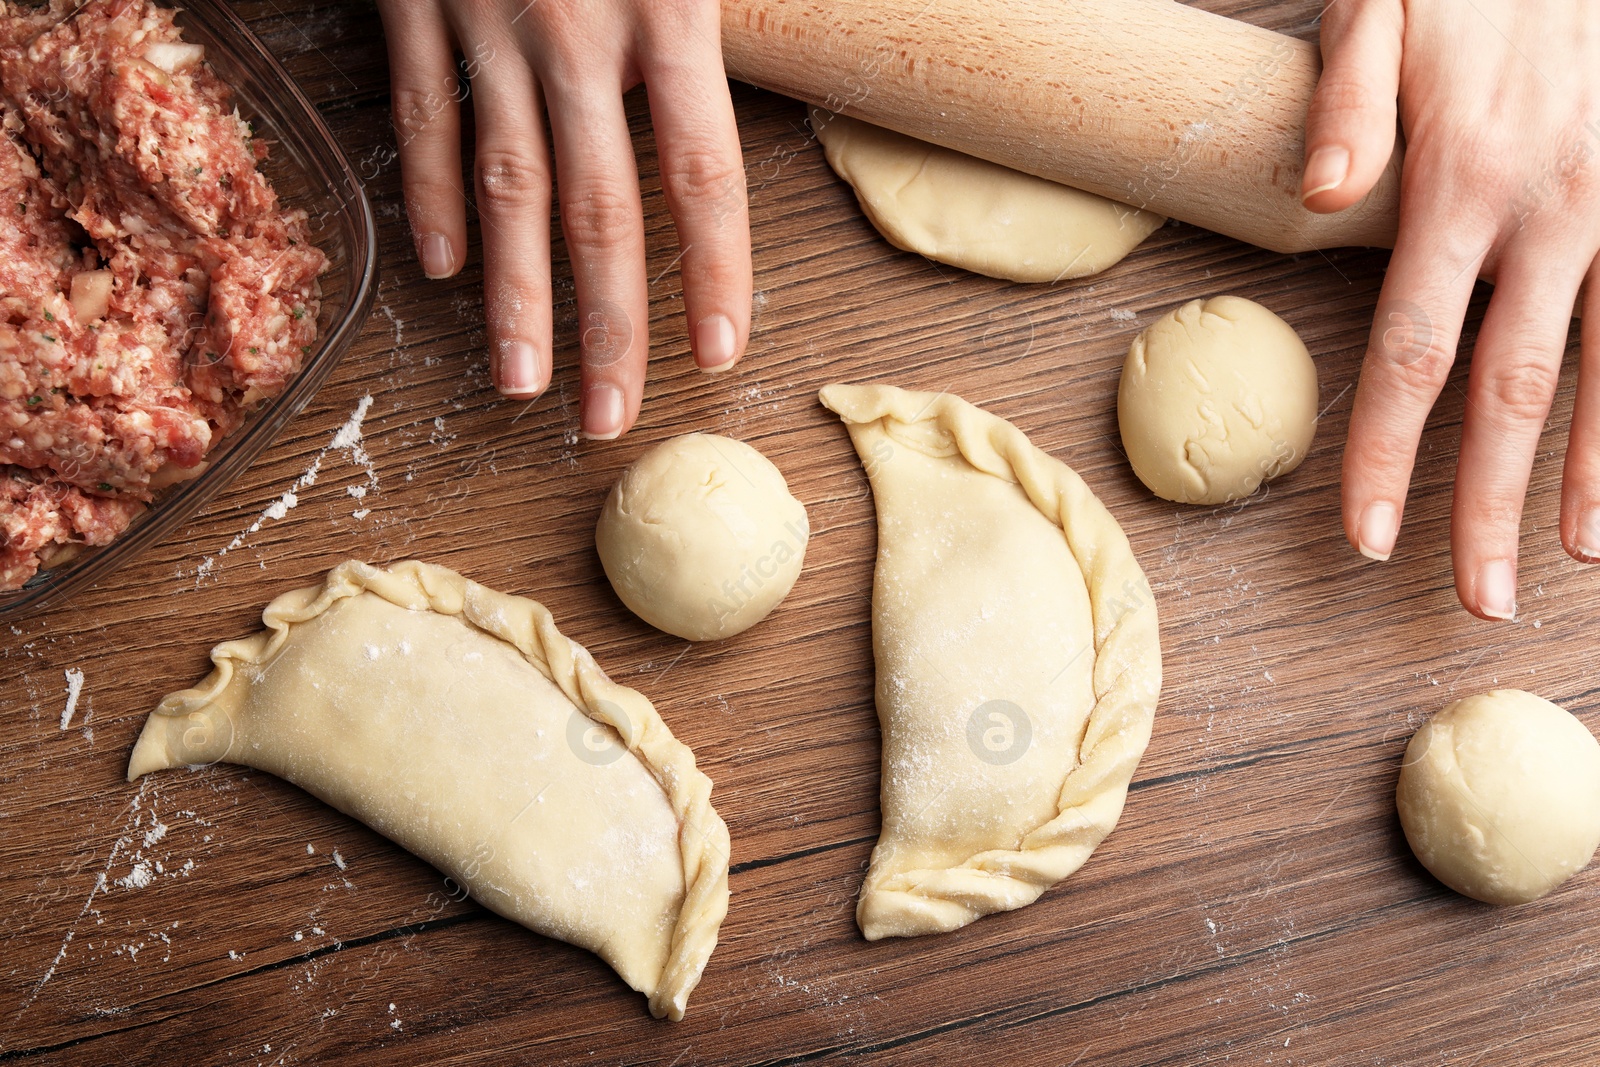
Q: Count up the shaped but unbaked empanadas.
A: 2